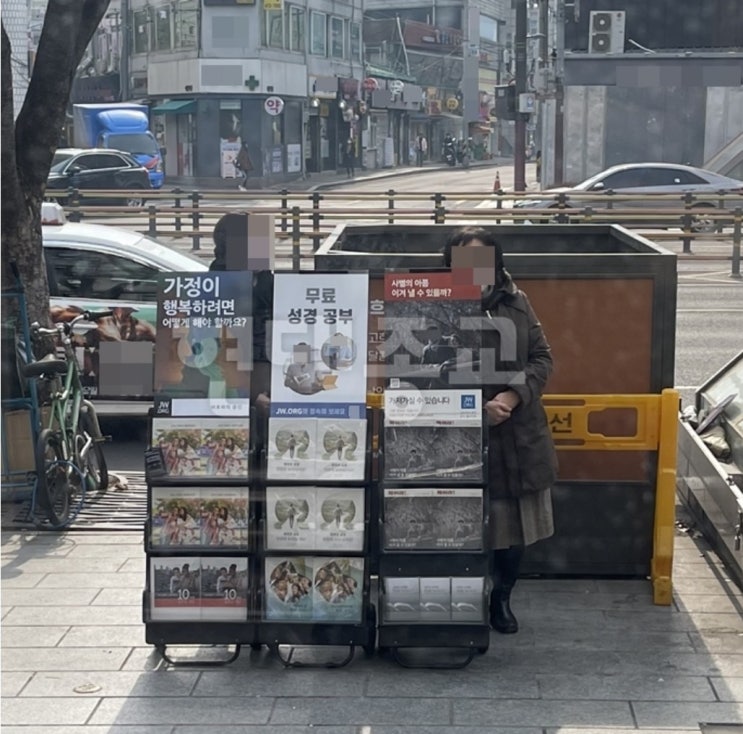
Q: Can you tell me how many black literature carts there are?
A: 3